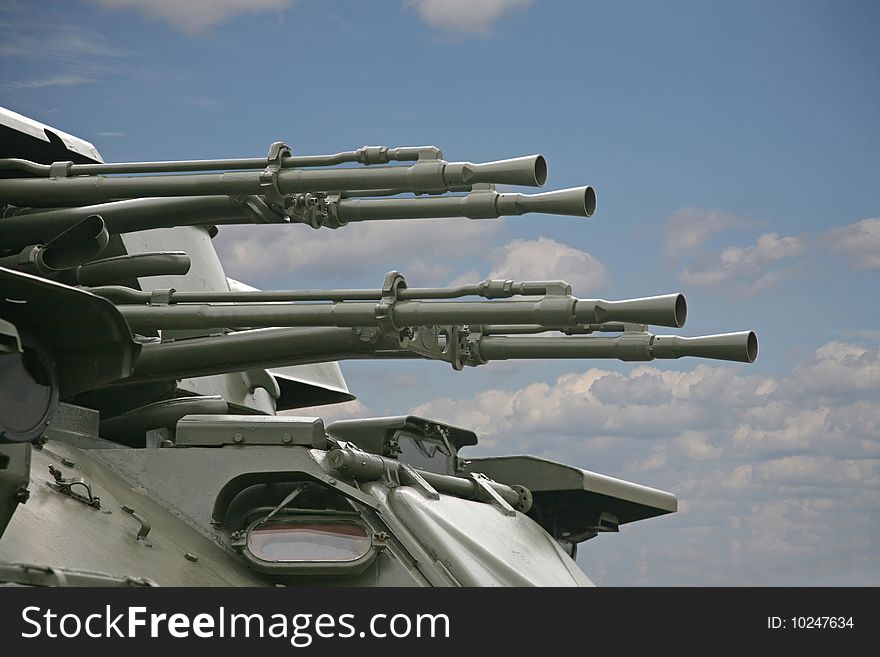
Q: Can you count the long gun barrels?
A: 4